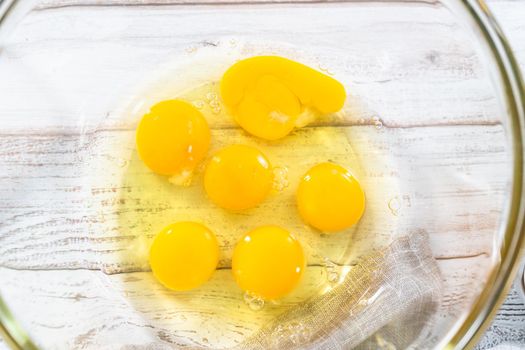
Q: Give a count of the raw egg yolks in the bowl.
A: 6